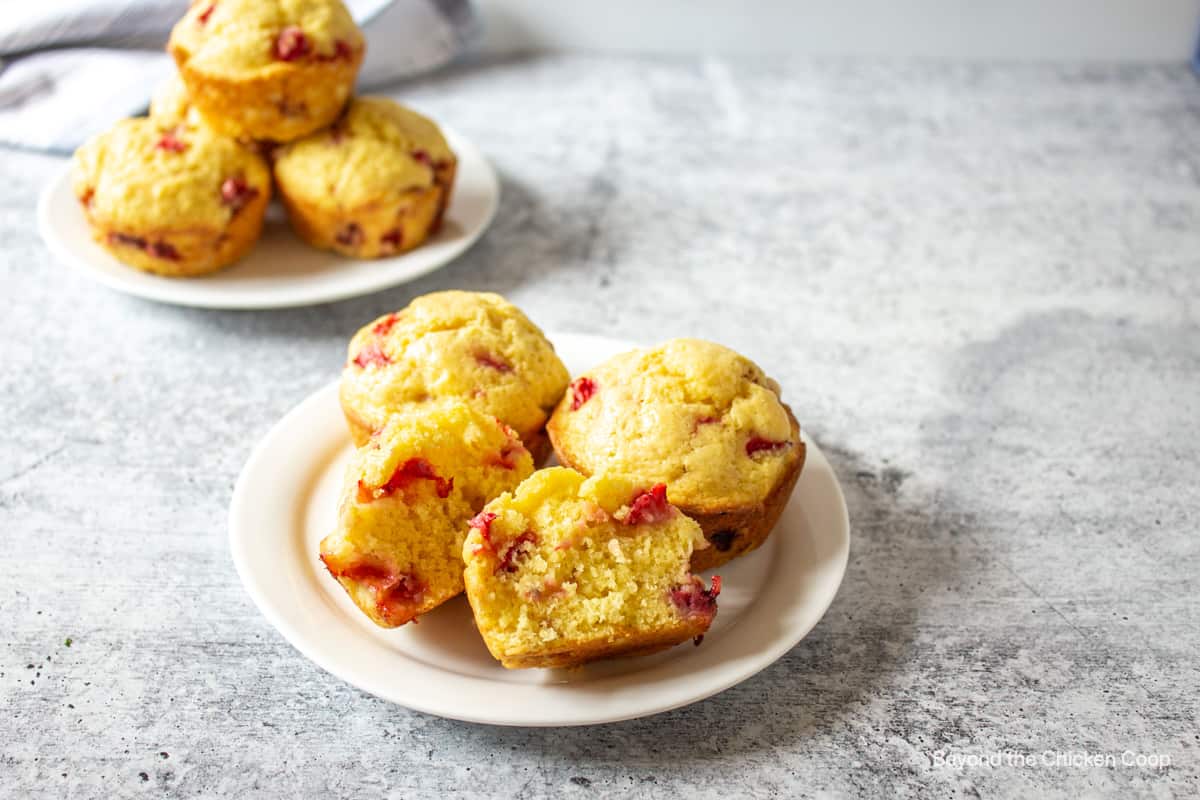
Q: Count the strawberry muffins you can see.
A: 7